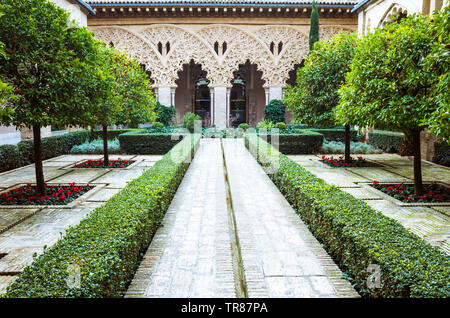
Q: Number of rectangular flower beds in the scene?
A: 4